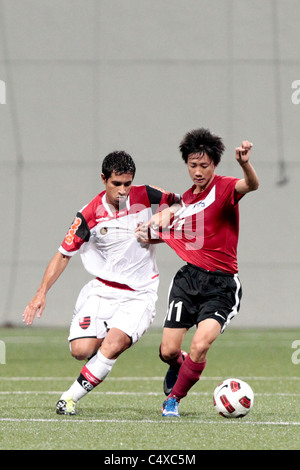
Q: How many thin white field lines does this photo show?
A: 3